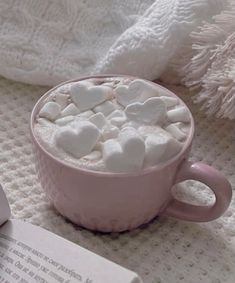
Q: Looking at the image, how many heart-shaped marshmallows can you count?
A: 5